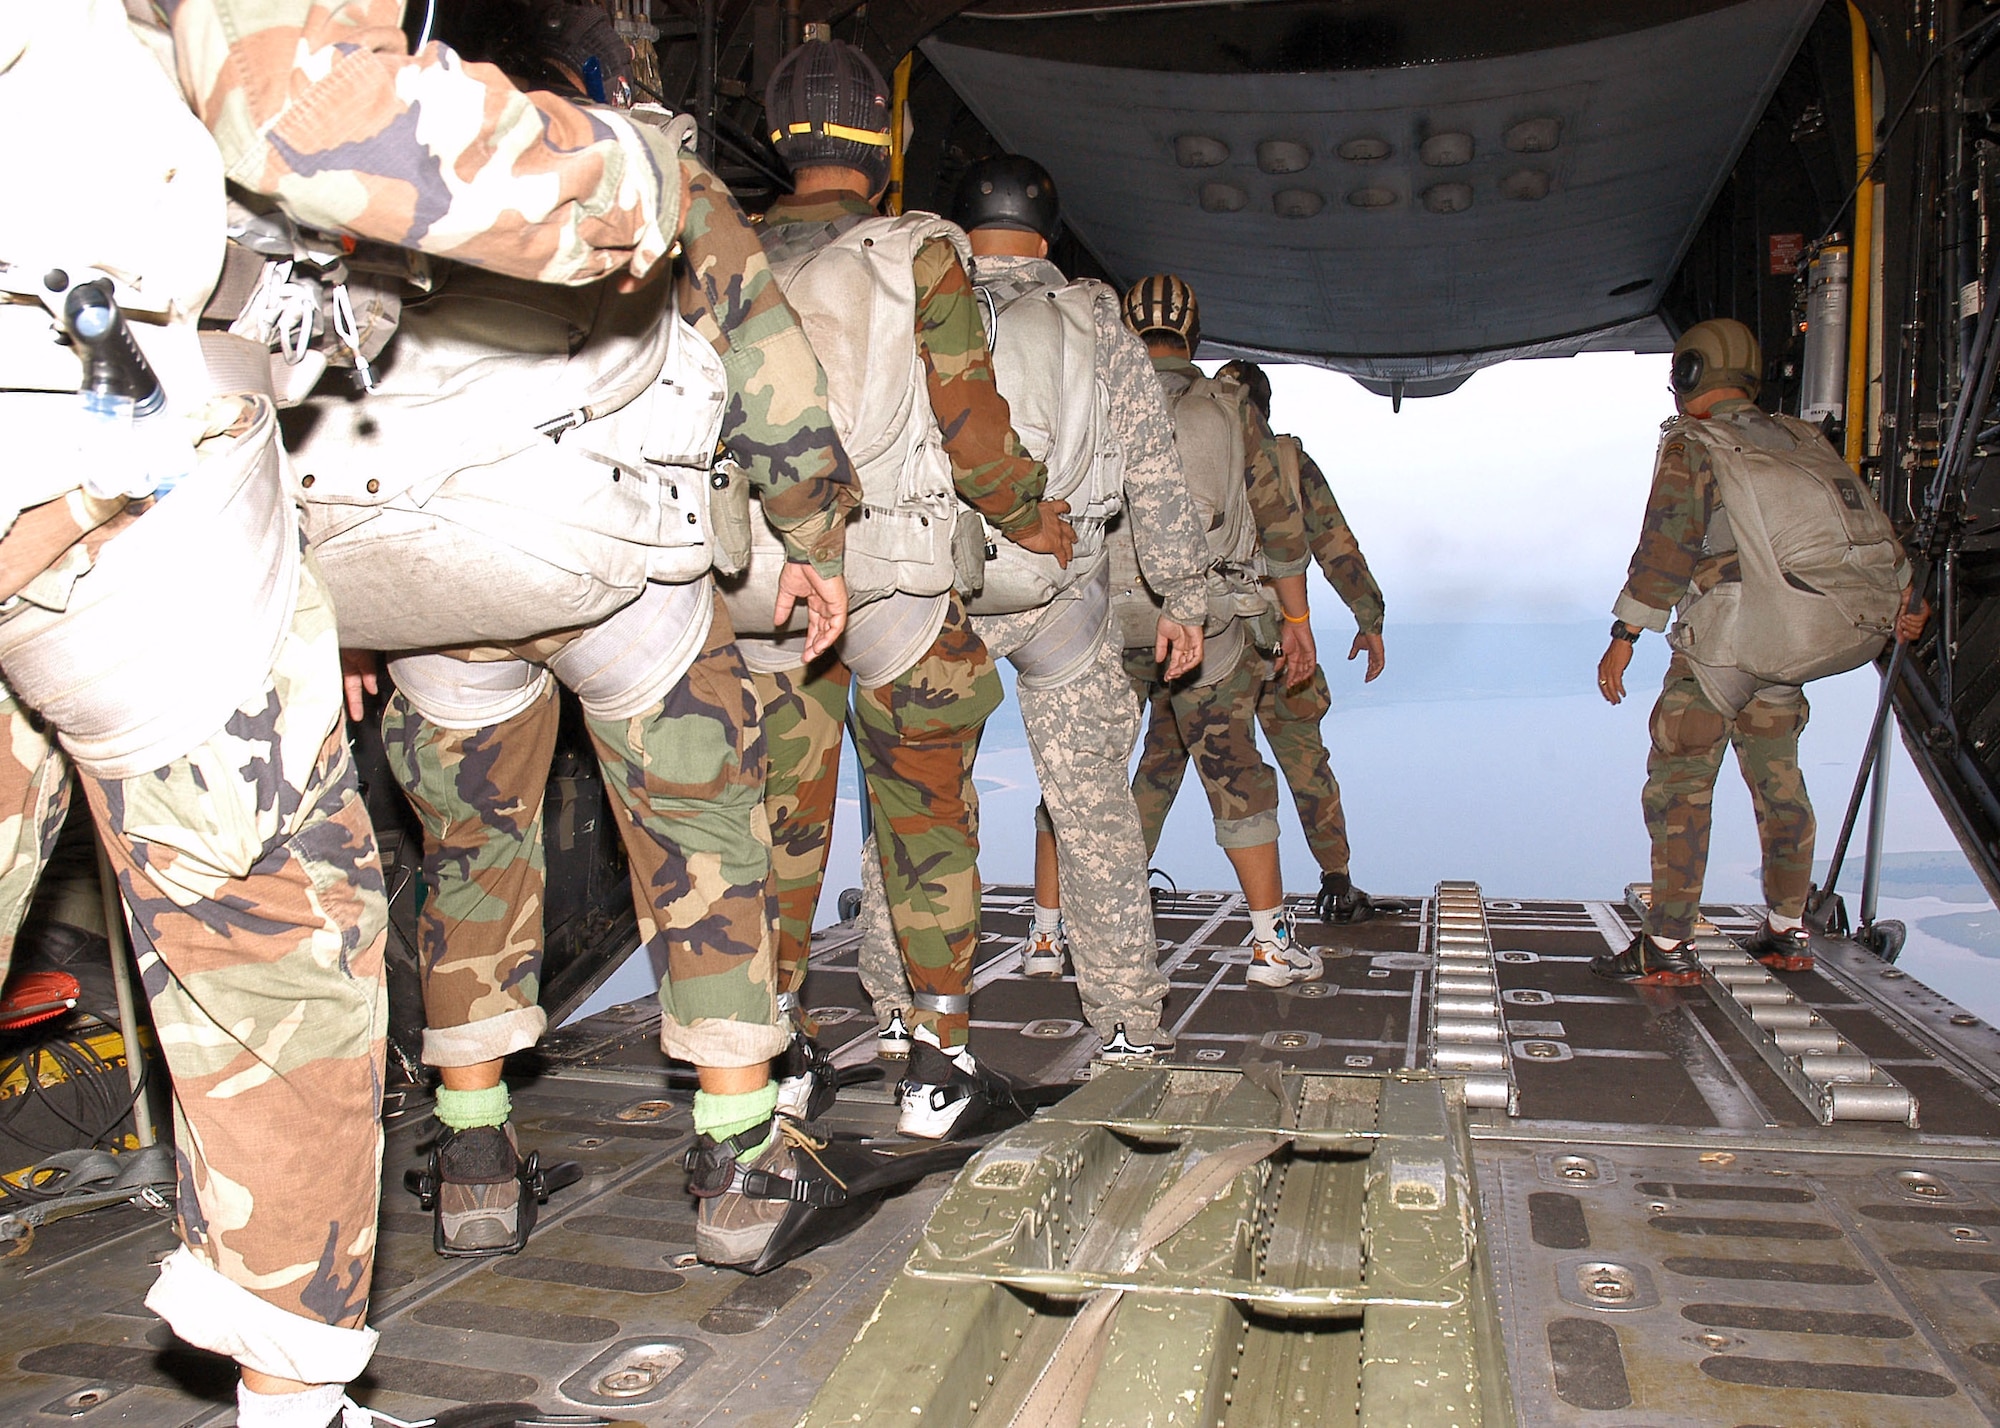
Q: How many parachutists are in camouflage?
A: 7